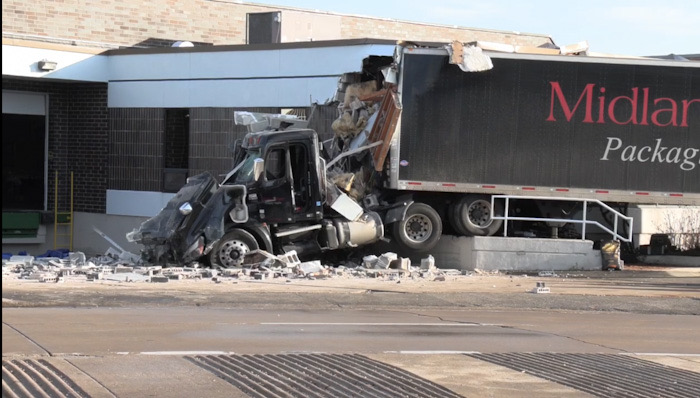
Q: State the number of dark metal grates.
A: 3